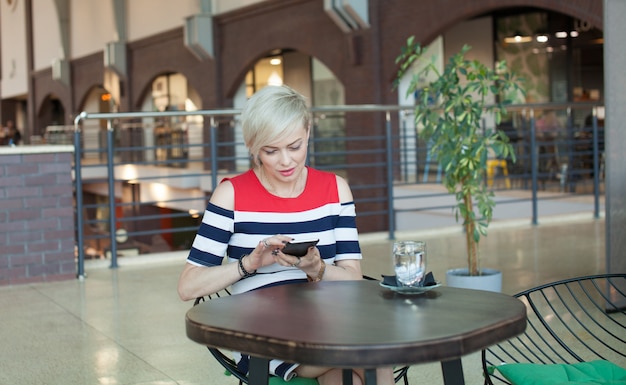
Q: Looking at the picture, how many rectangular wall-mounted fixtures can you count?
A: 4